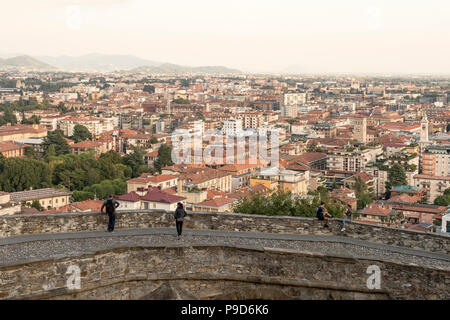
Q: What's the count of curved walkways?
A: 1